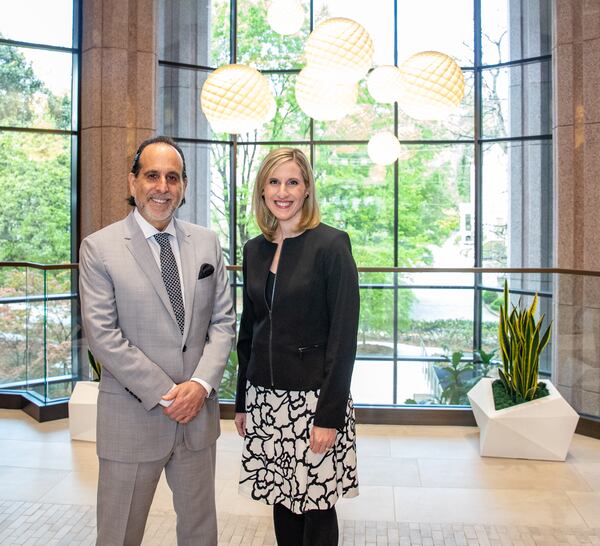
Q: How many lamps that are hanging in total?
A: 7